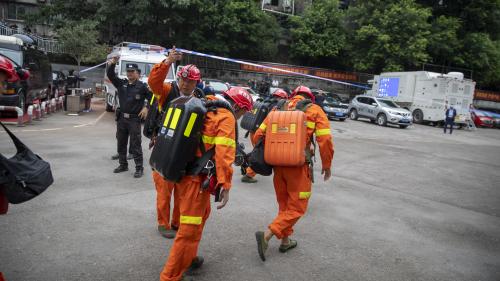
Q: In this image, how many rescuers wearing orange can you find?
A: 4